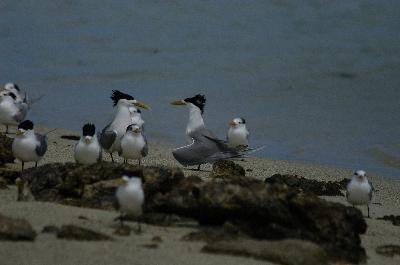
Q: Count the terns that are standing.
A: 11